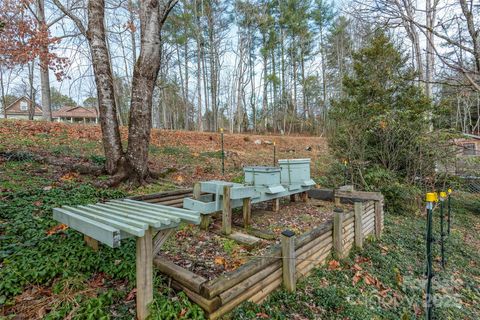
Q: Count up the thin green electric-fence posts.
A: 6